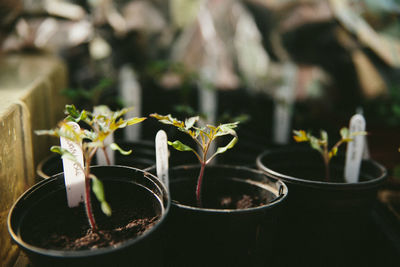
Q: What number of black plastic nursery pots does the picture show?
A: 4